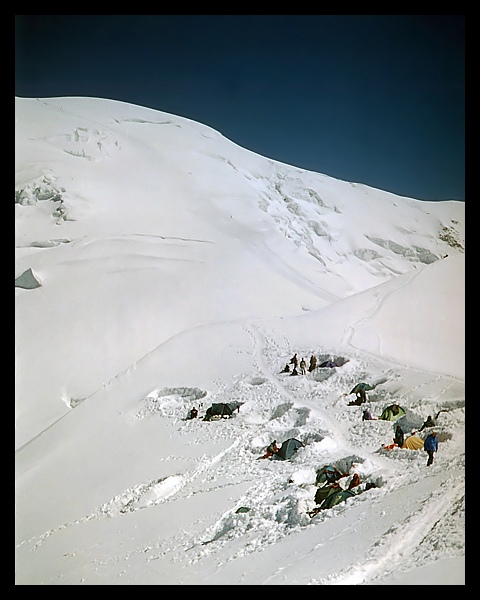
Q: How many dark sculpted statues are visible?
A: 0